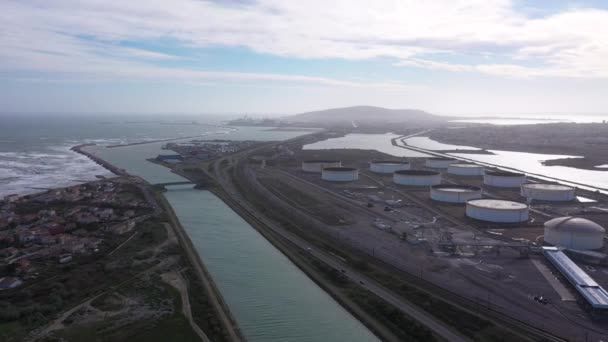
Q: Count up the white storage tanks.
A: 11